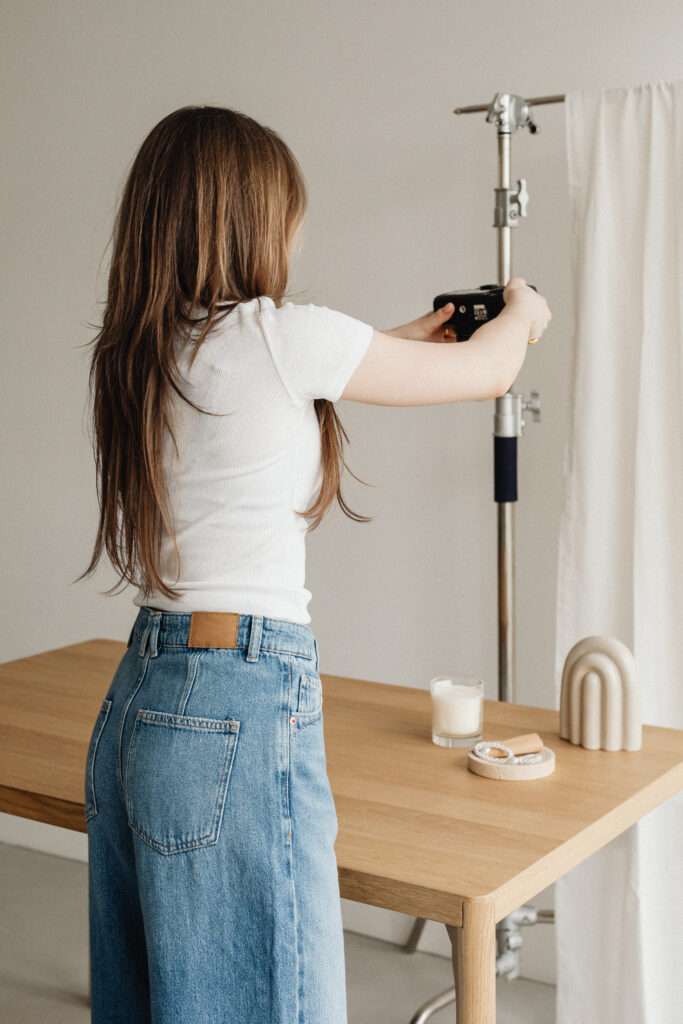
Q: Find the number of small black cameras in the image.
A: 1